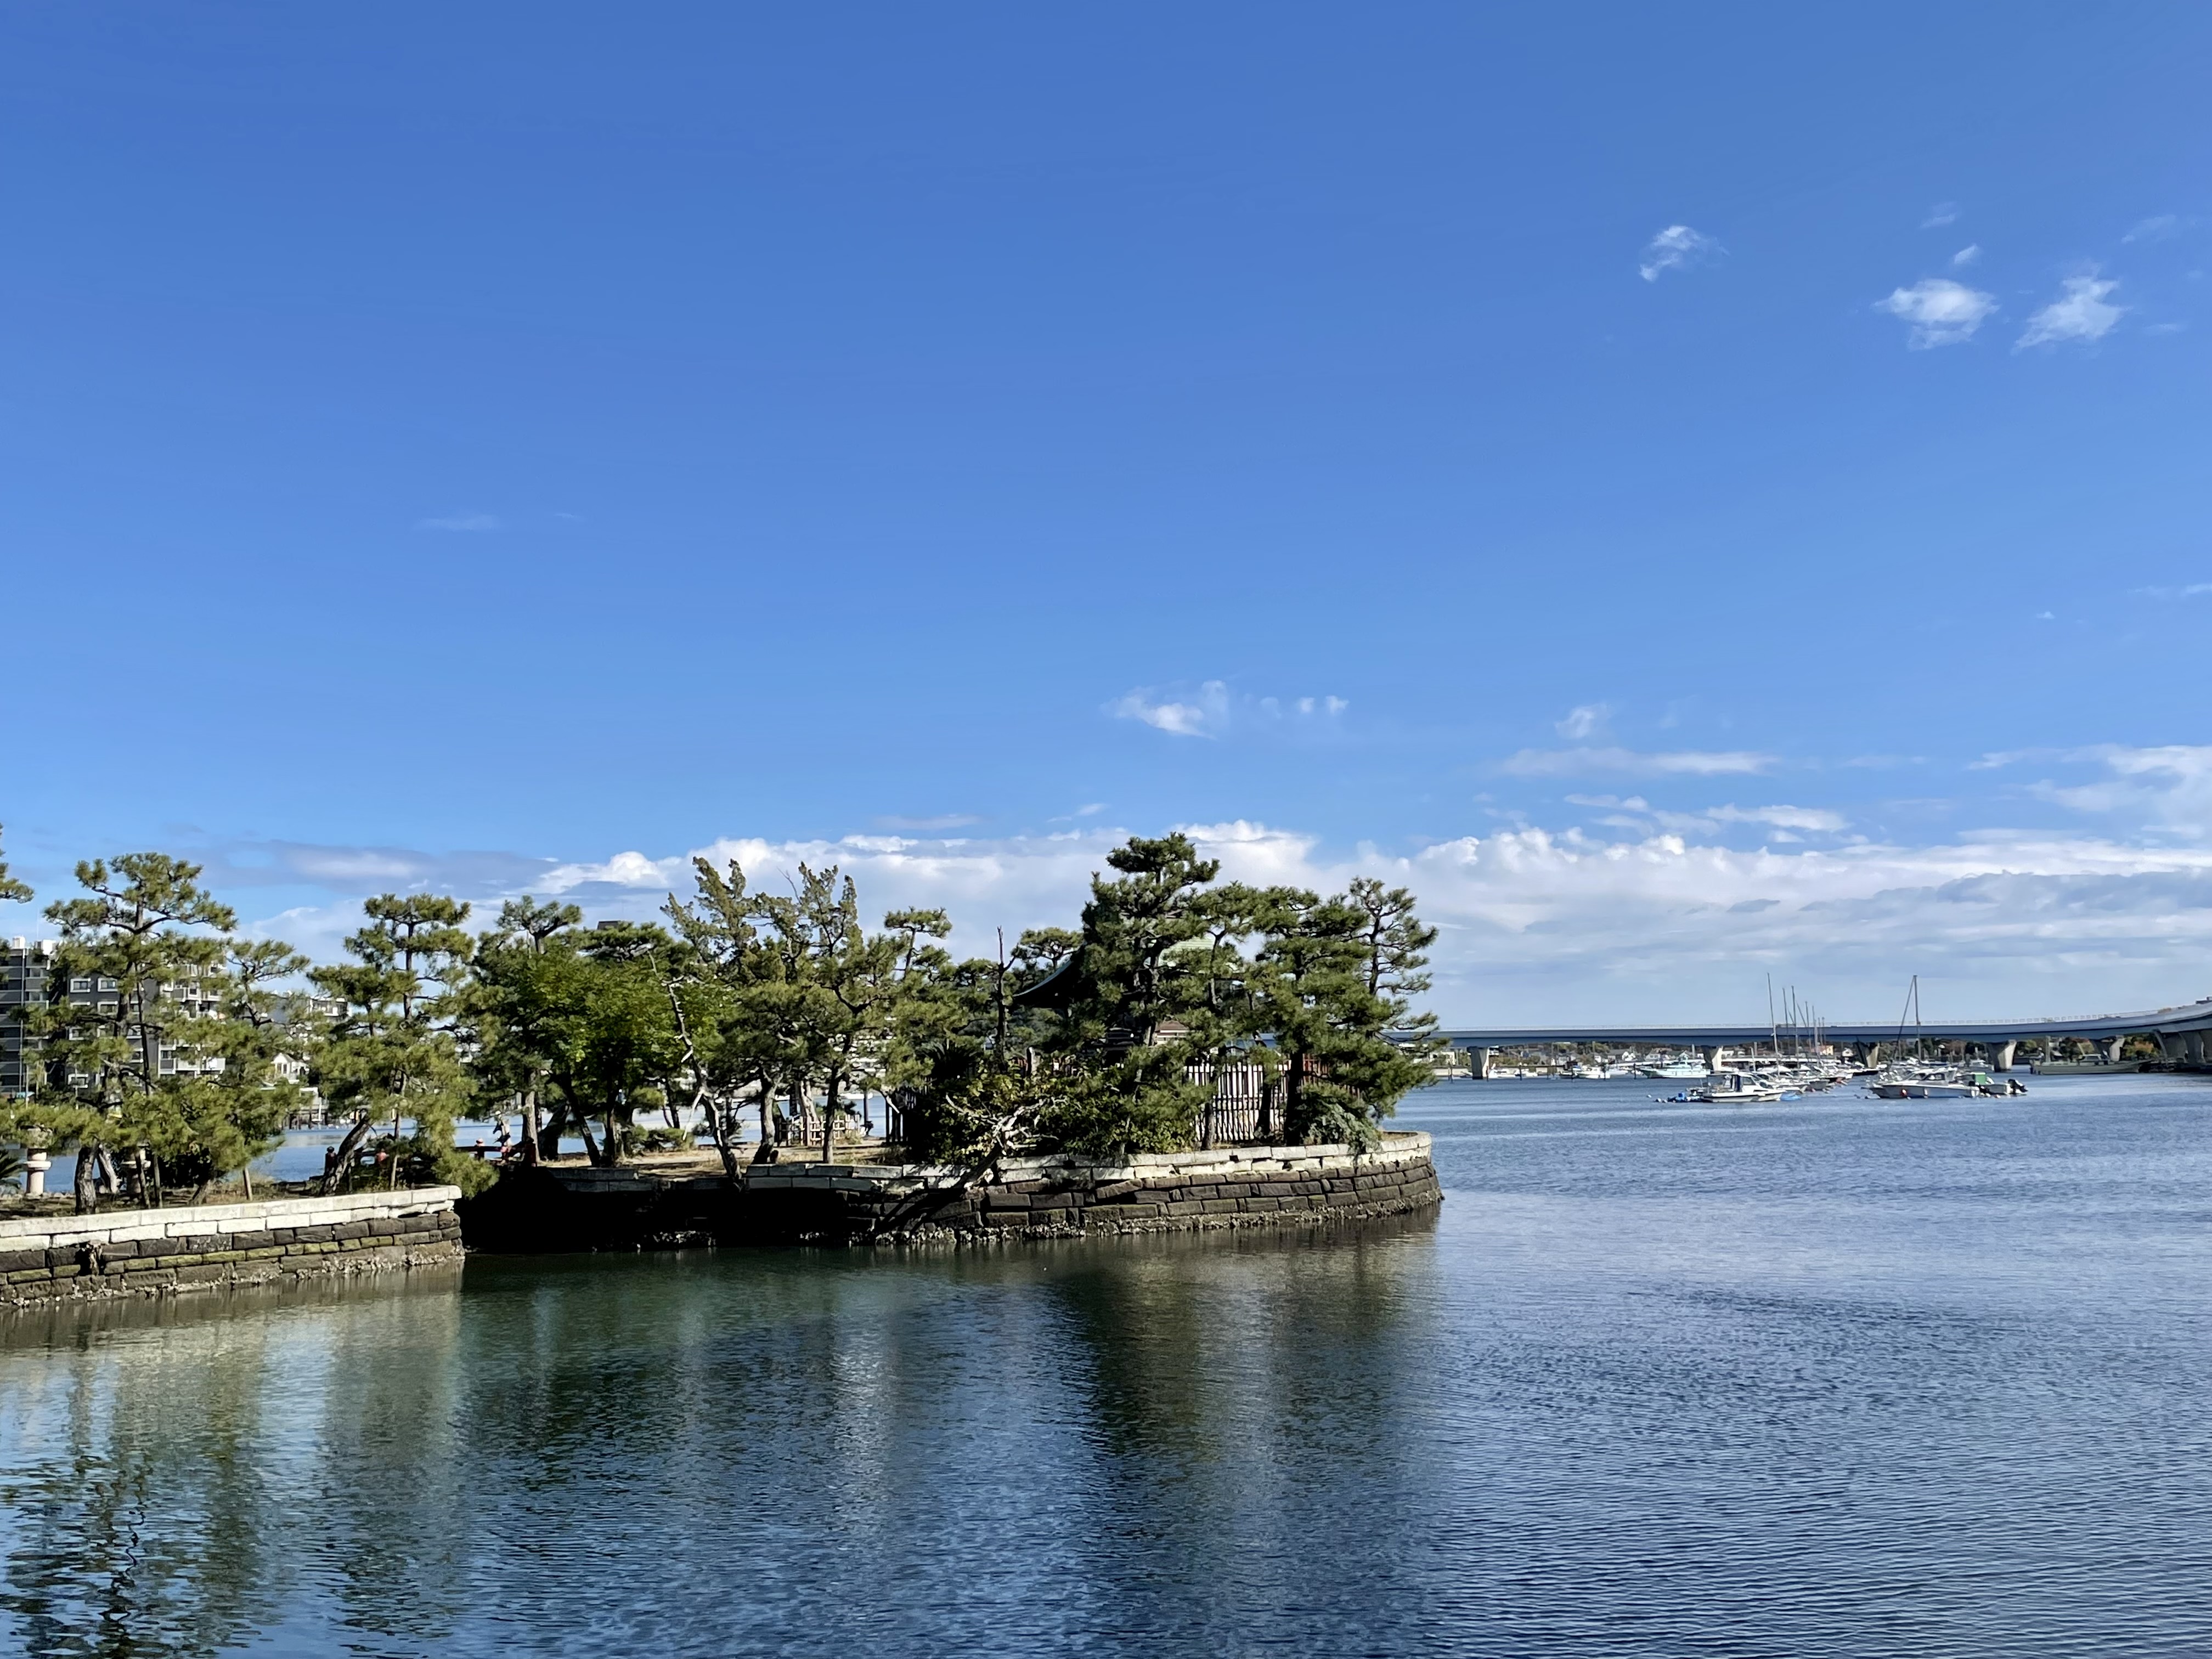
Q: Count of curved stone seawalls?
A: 2